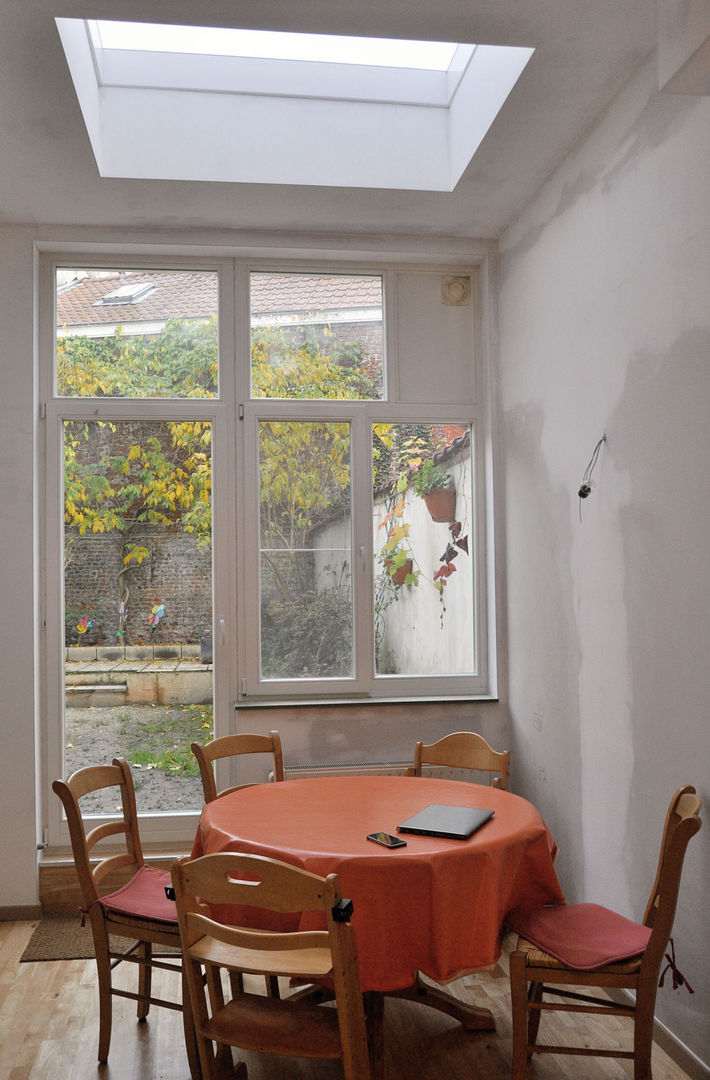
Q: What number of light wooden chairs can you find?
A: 5